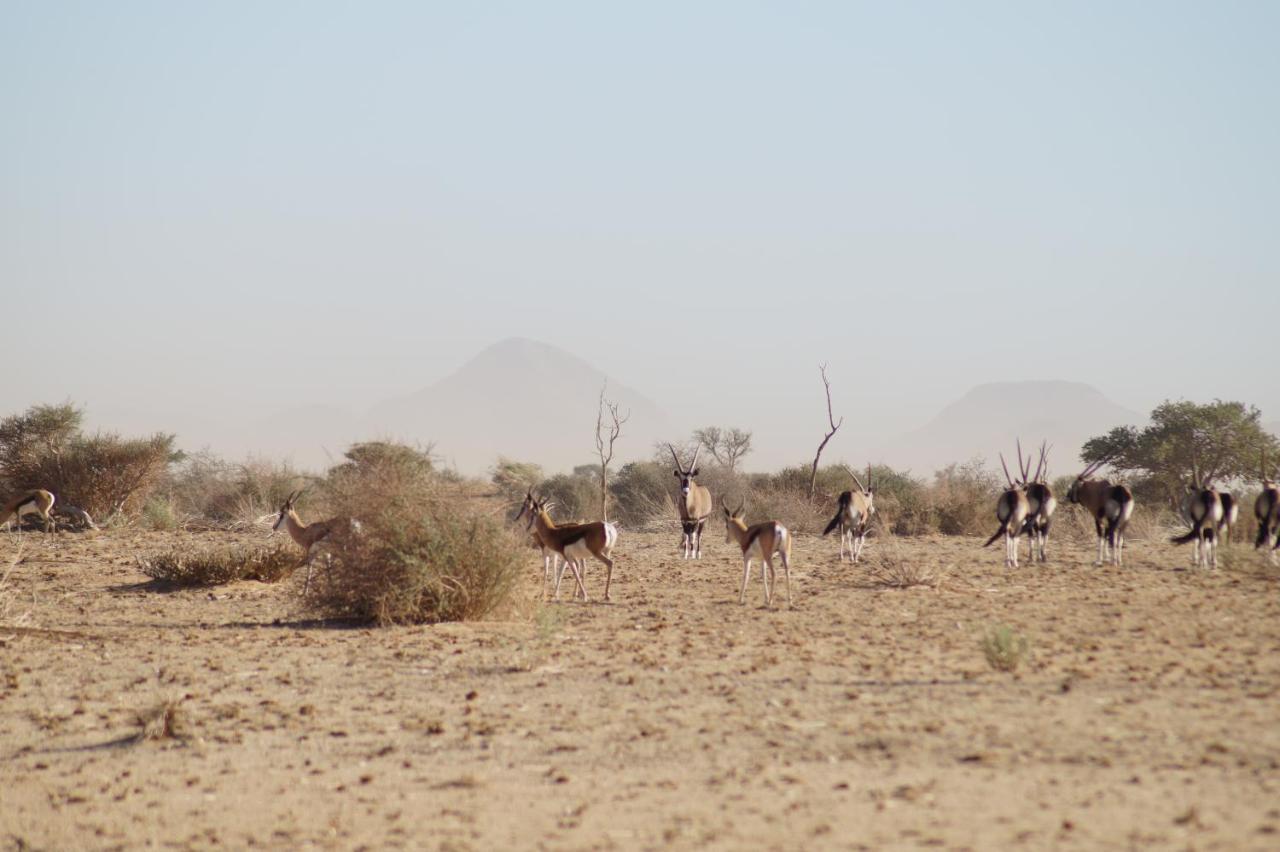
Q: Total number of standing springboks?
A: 5